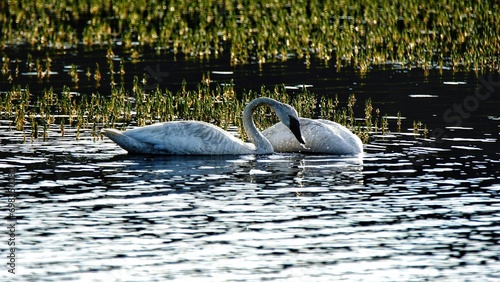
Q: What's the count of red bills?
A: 0